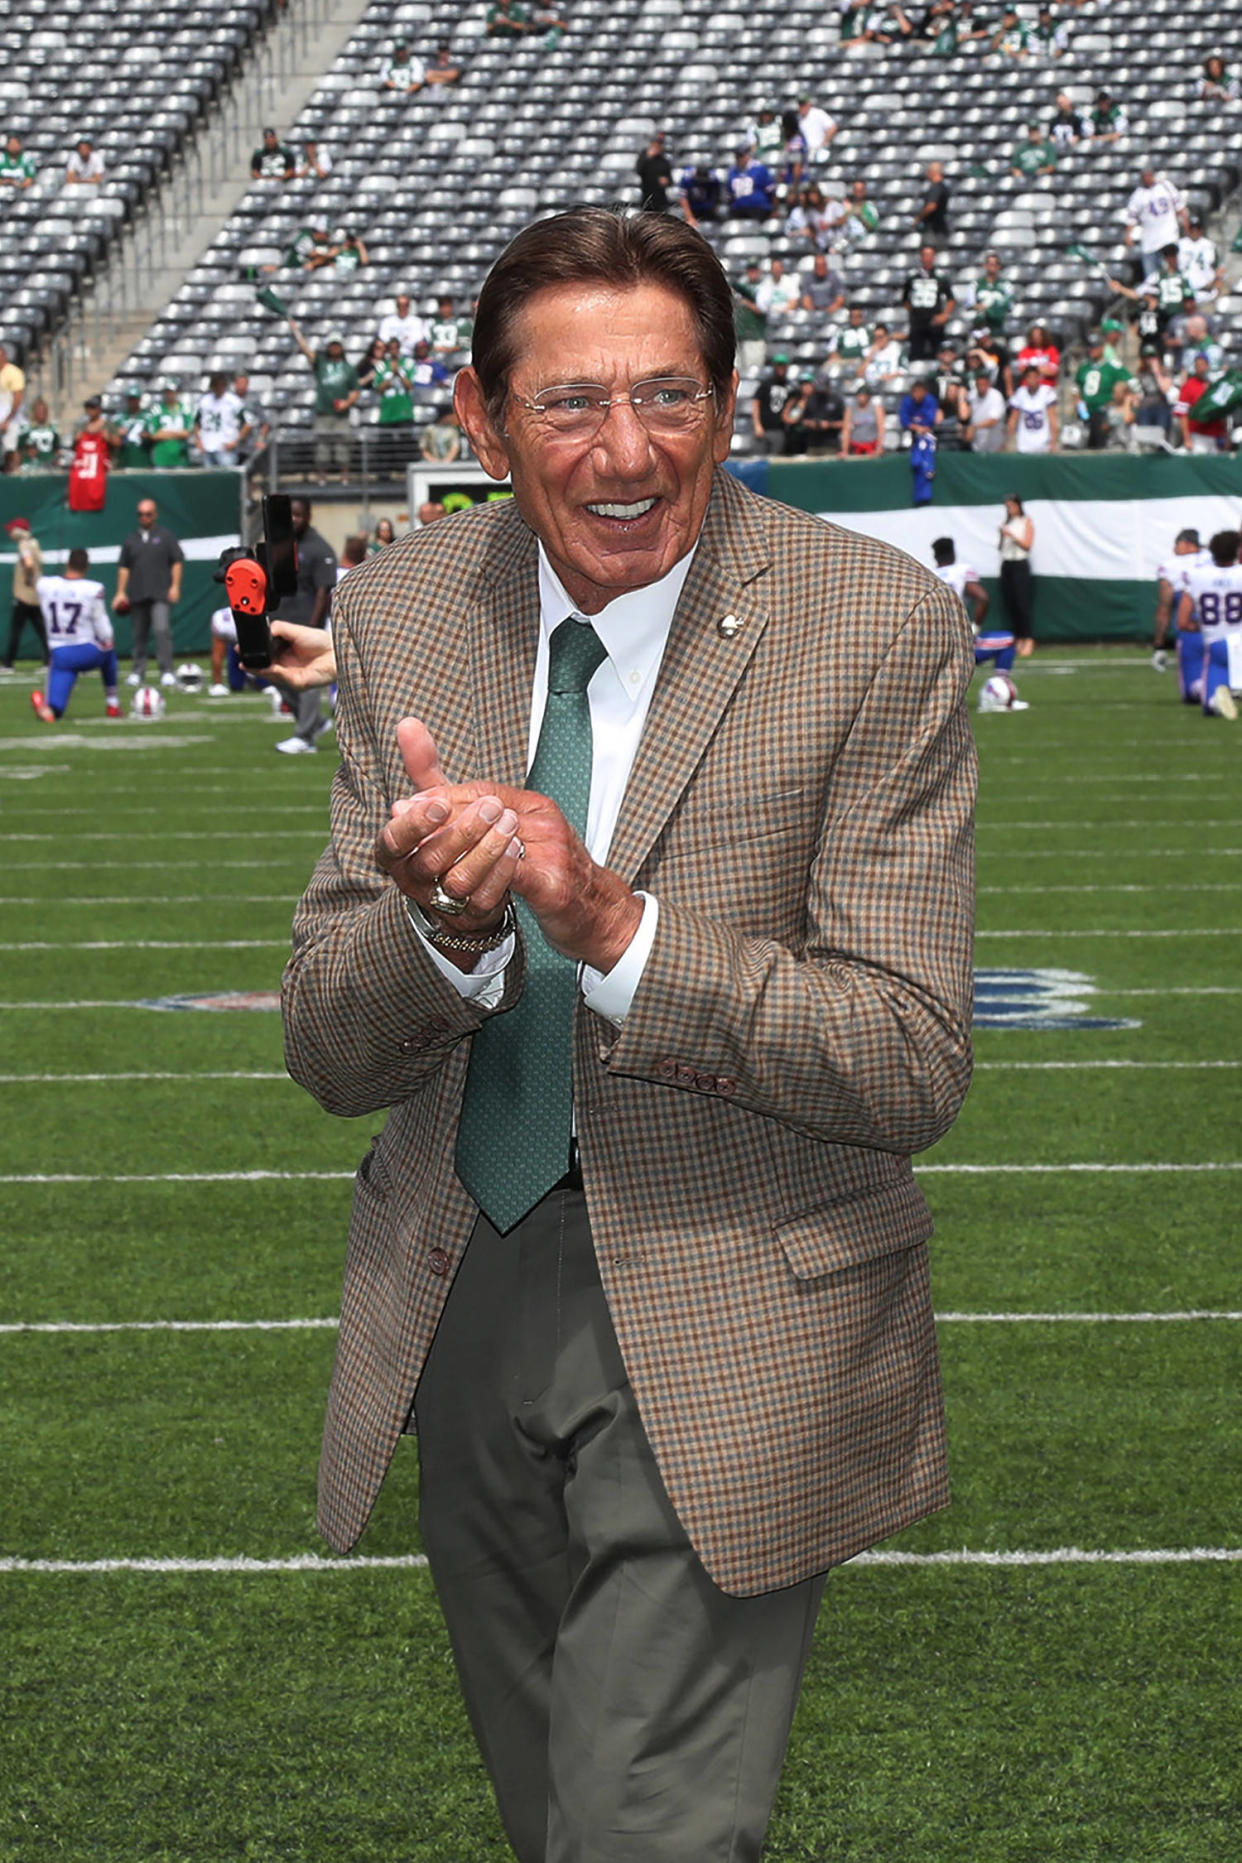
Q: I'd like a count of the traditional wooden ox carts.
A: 0